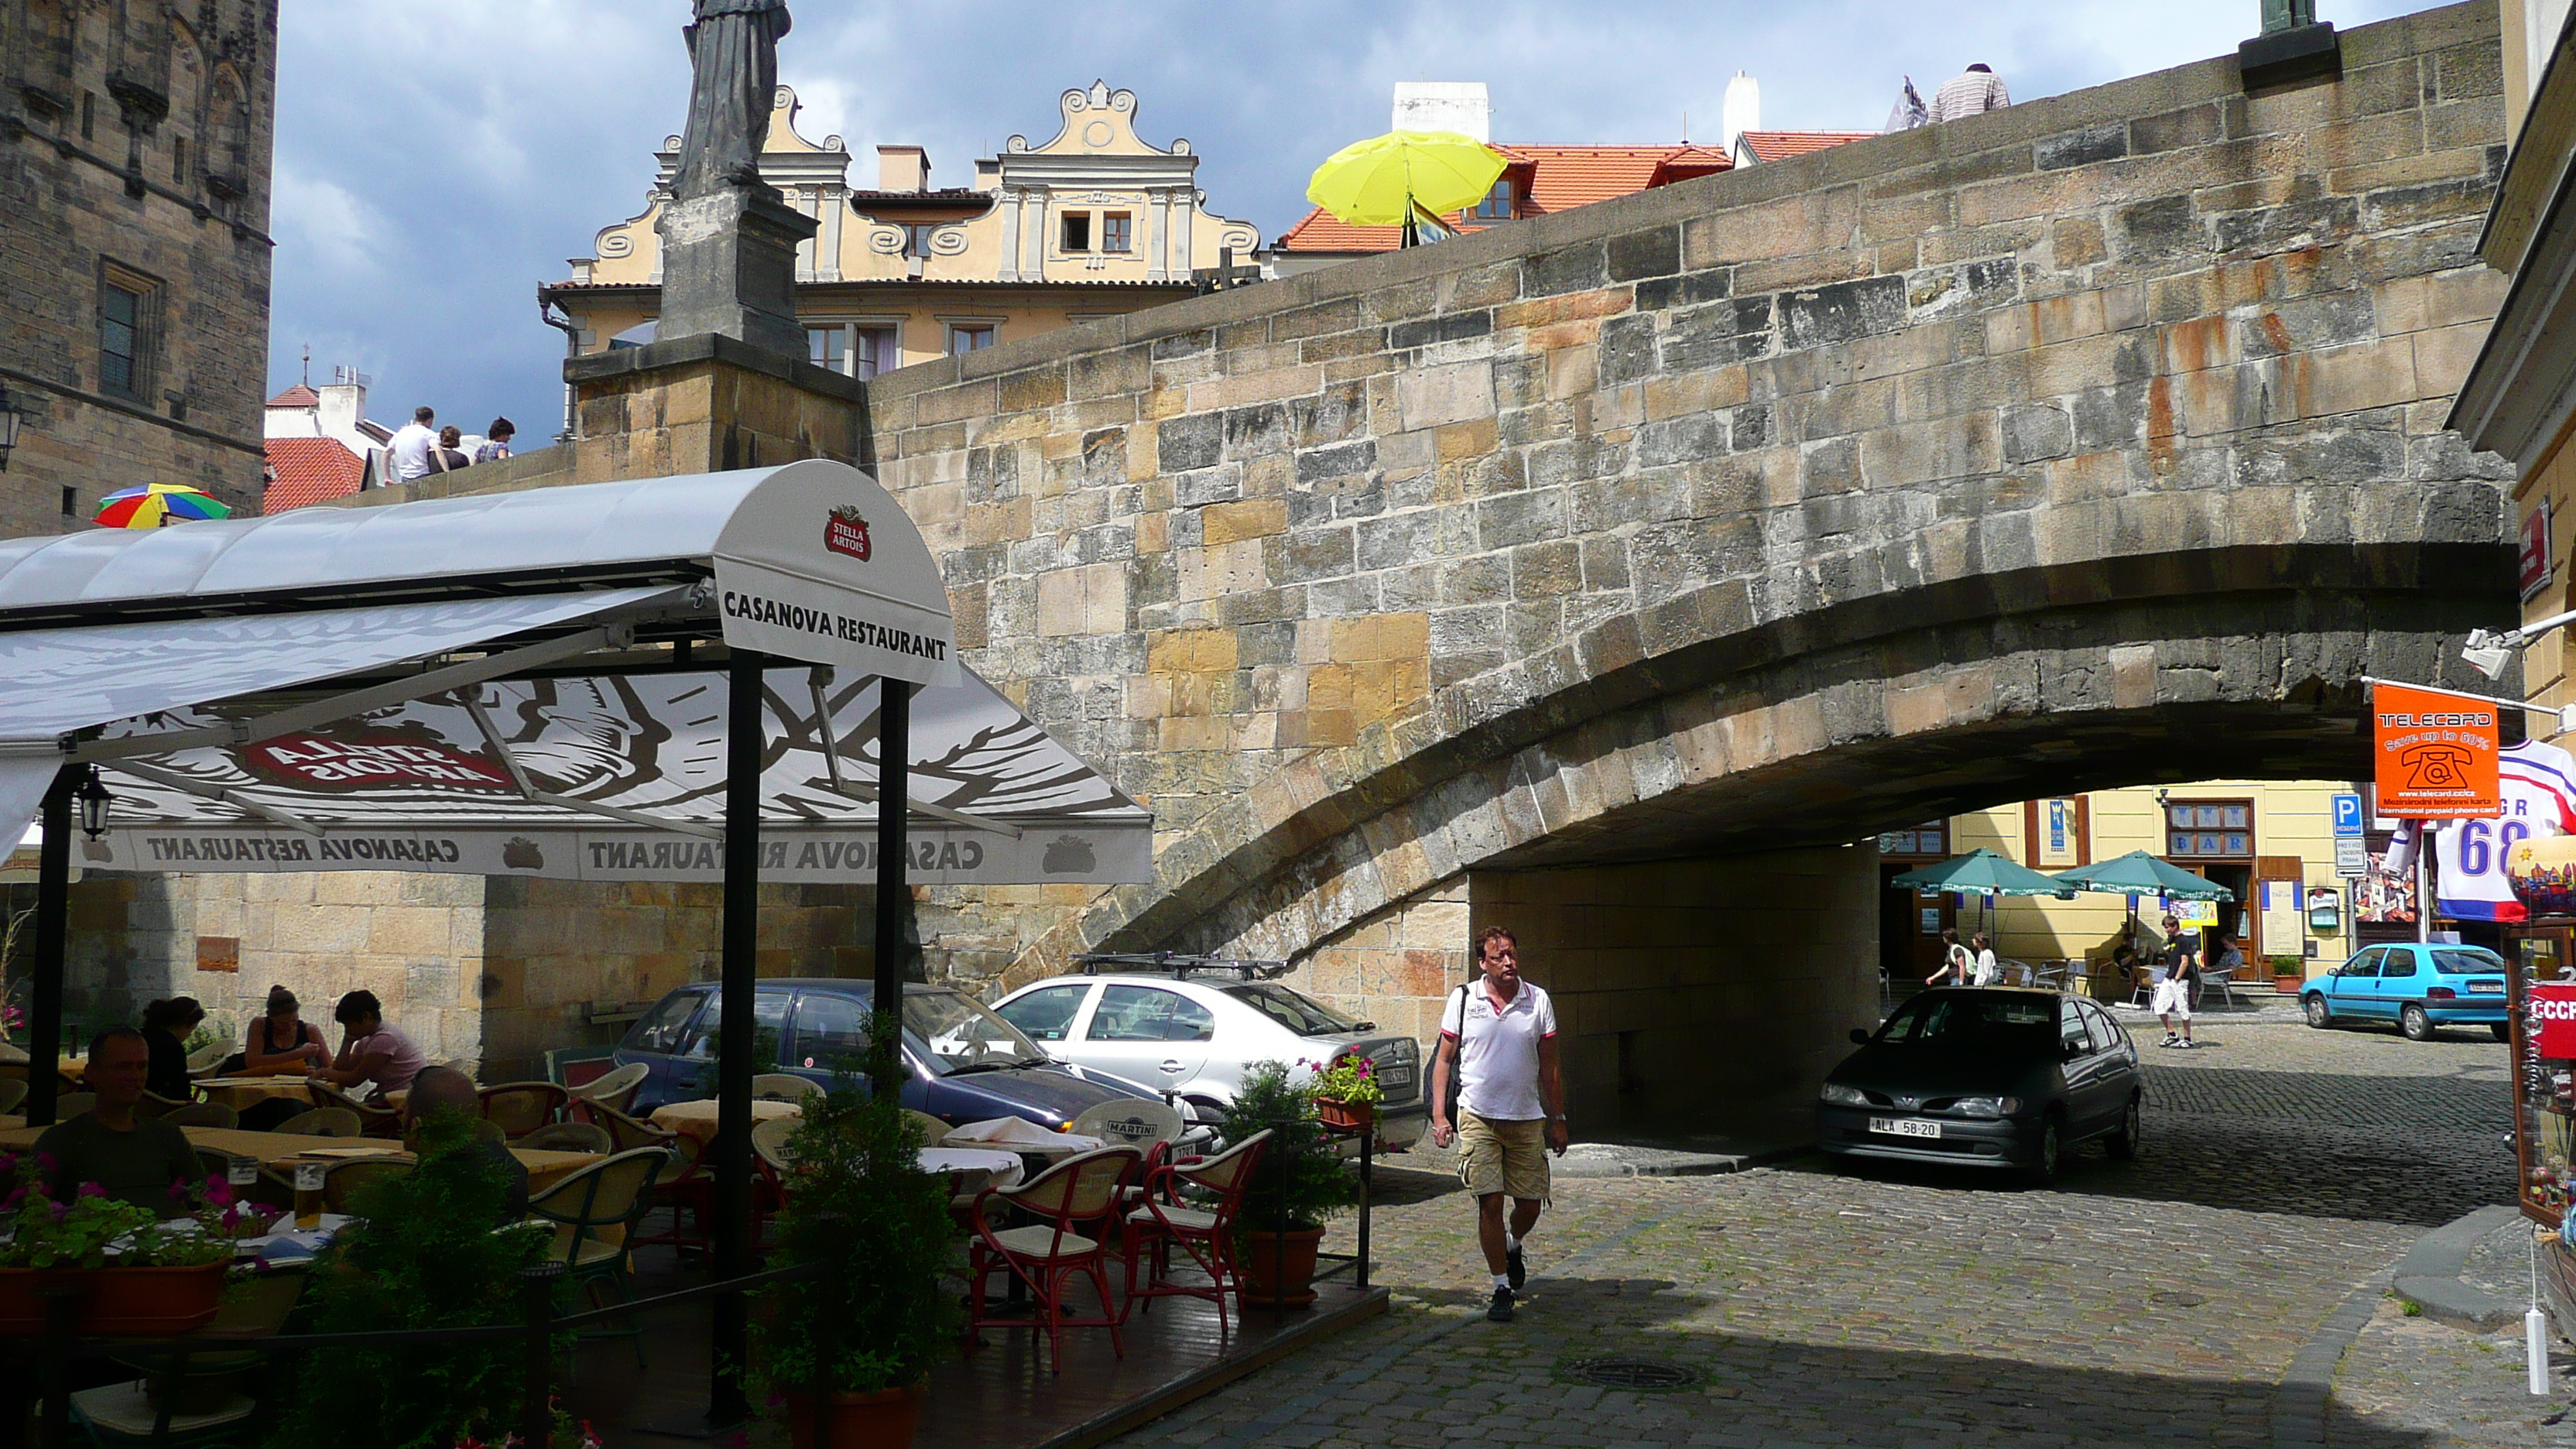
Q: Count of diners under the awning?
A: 5